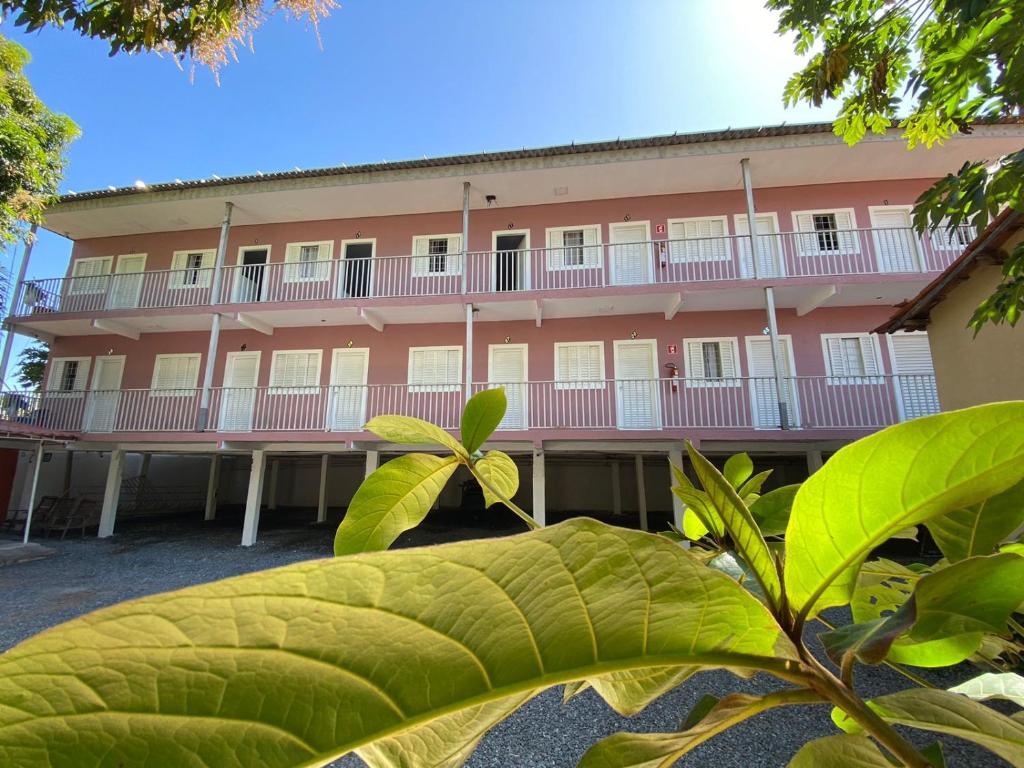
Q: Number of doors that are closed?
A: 11